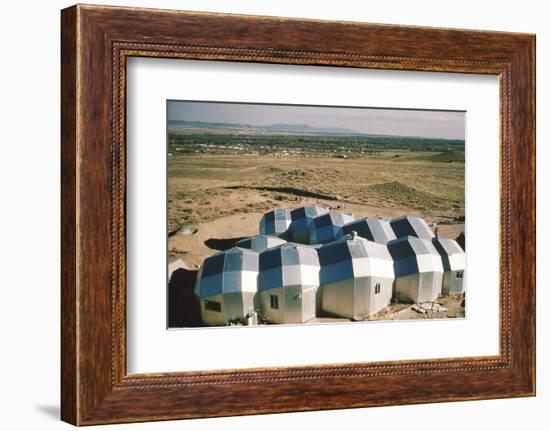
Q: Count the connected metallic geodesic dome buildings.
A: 11